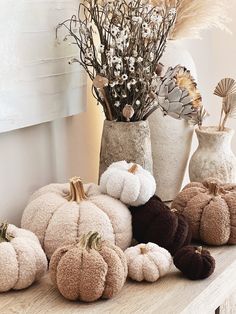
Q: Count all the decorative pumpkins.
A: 8